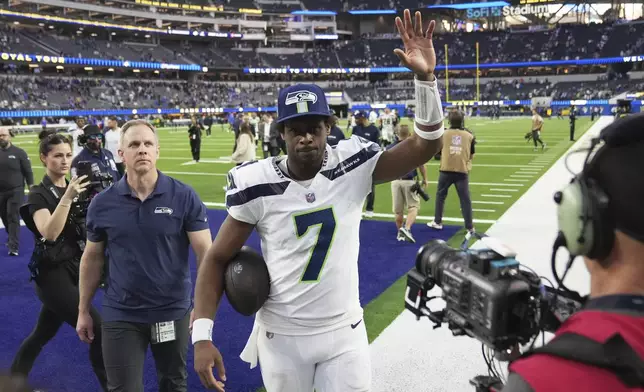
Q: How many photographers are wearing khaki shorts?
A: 1